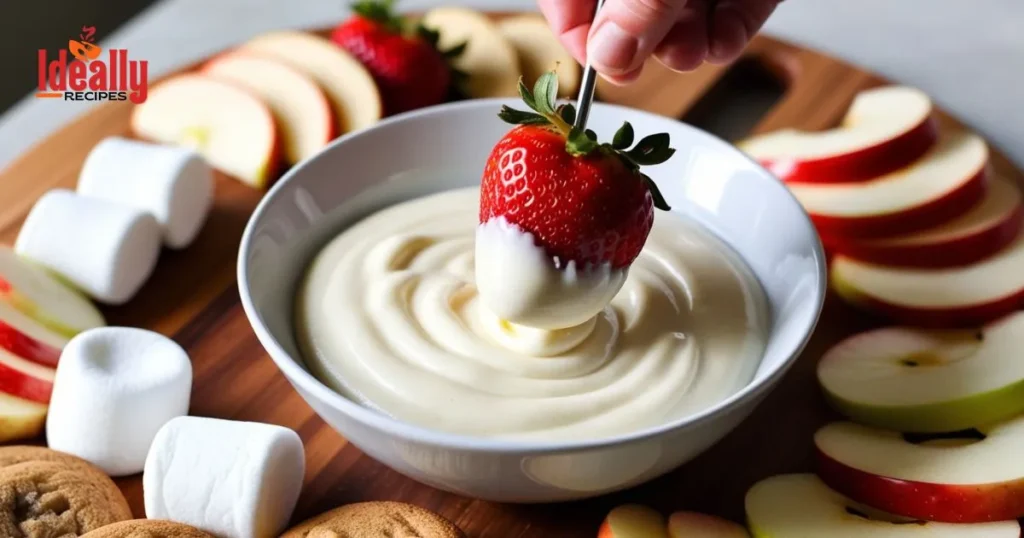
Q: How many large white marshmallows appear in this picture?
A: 4